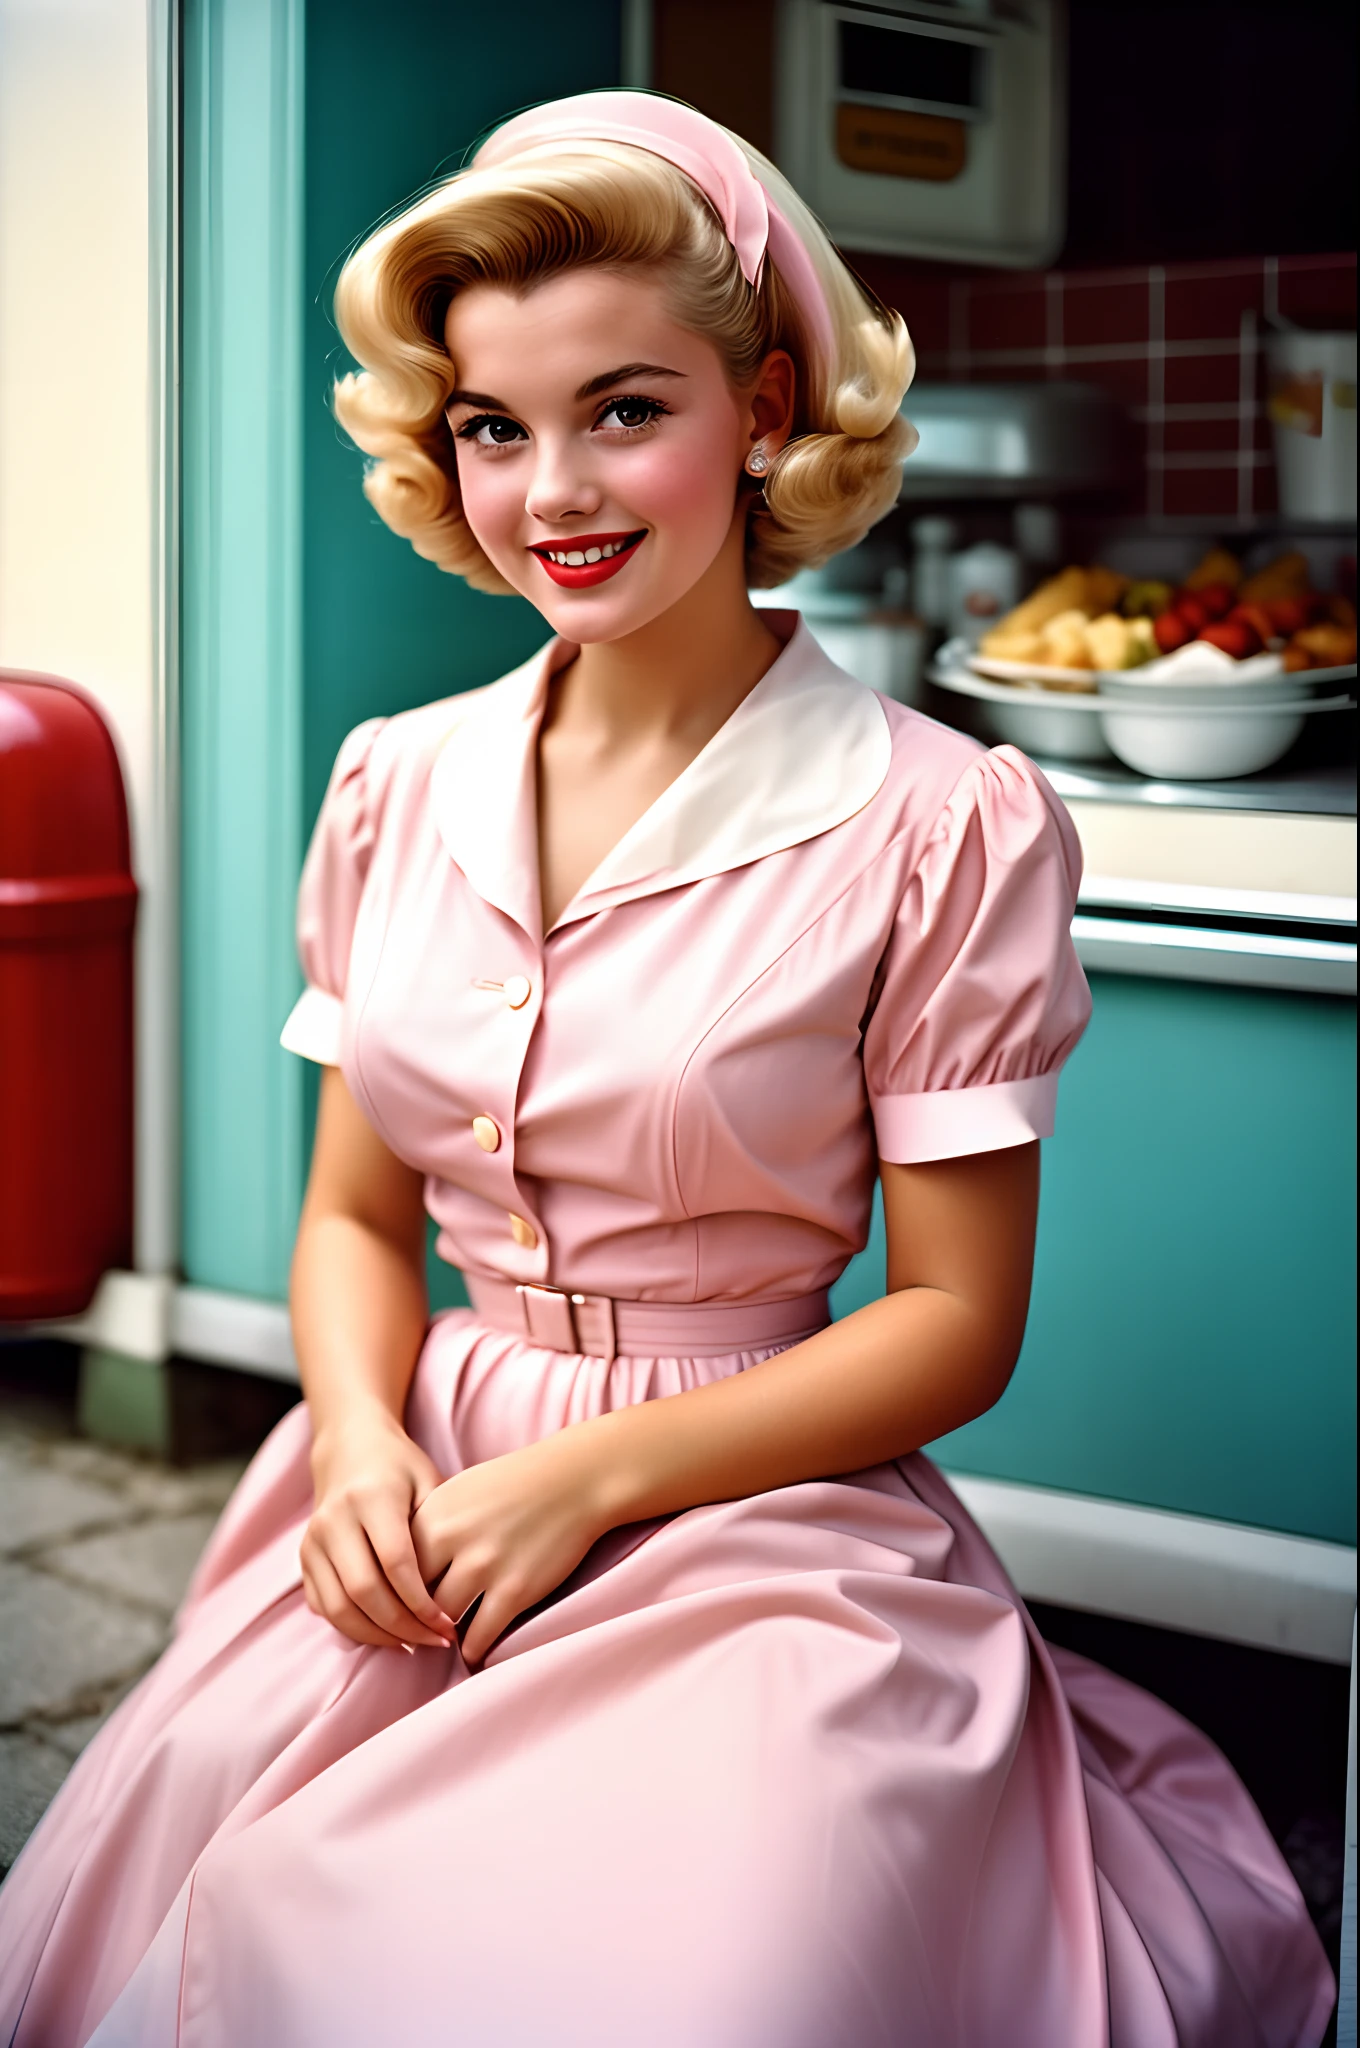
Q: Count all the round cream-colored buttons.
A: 3